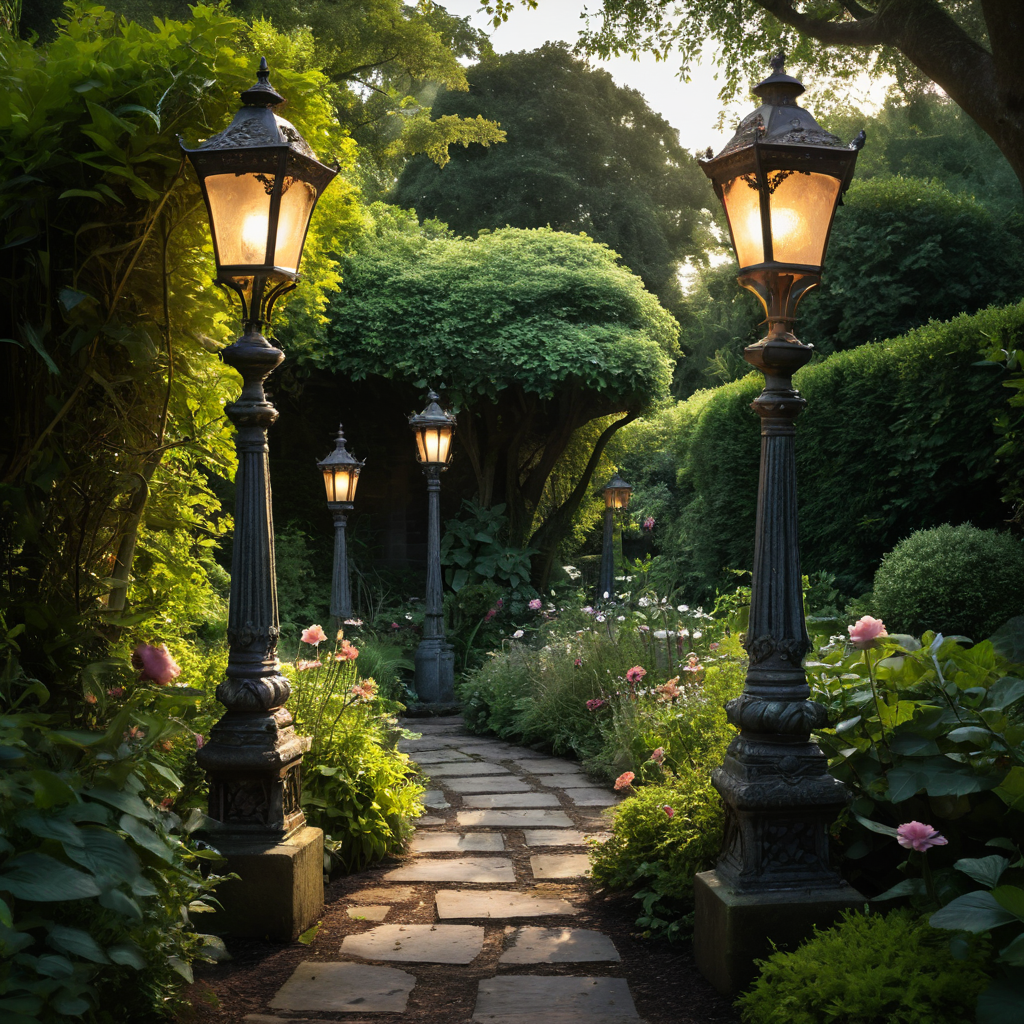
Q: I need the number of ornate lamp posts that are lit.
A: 5